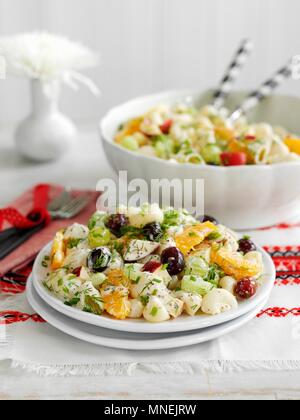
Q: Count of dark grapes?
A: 7